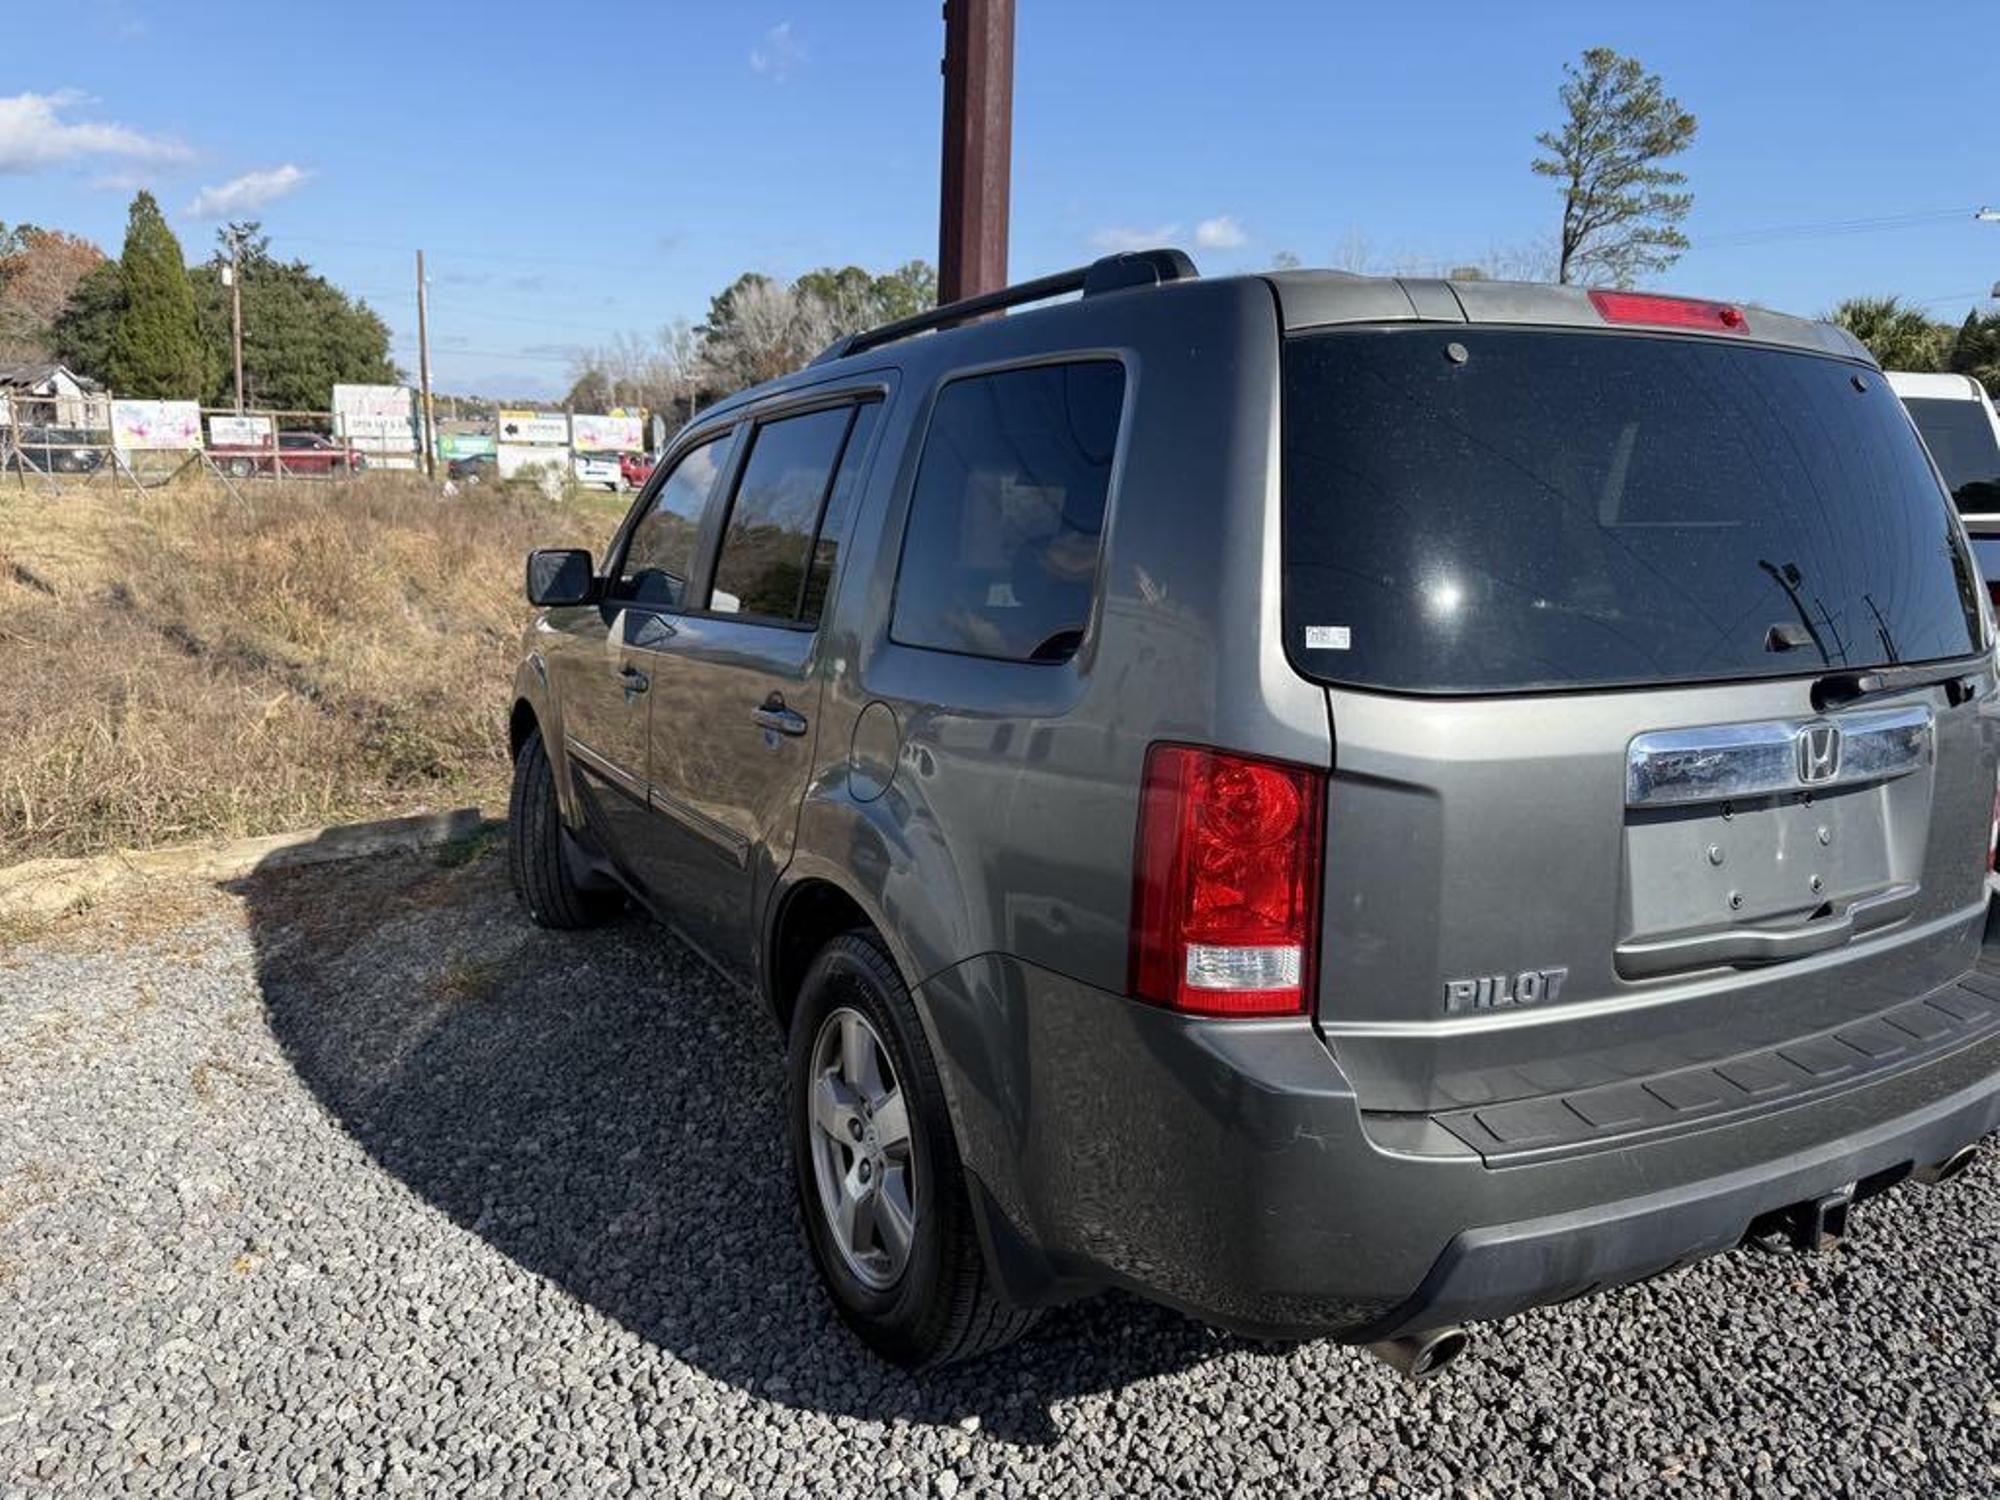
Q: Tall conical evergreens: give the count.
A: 1